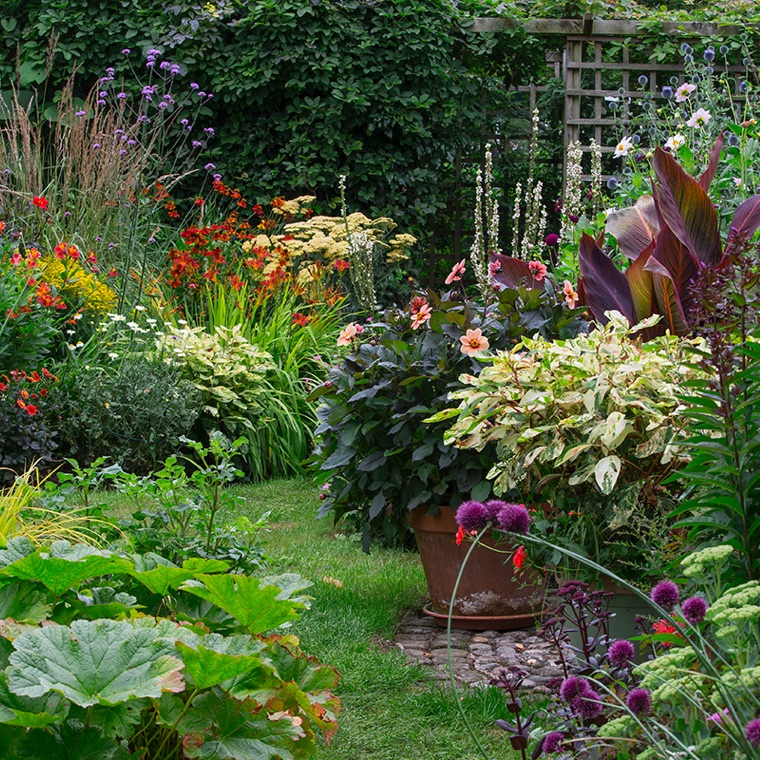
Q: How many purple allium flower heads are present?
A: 11